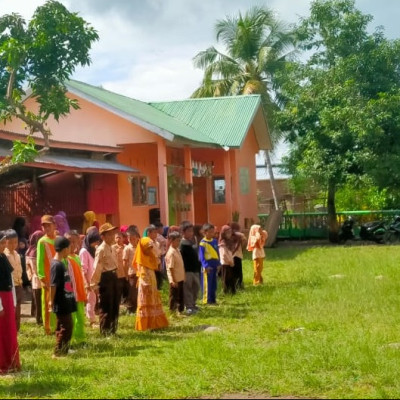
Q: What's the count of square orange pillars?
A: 3